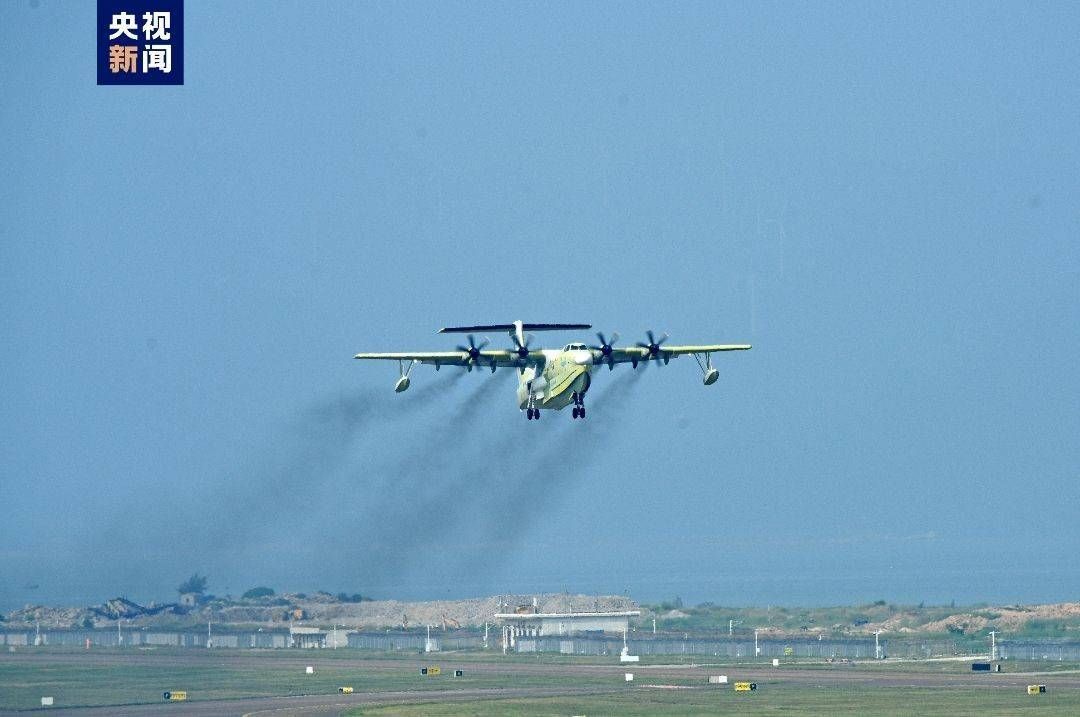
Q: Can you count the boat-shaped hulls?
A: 1